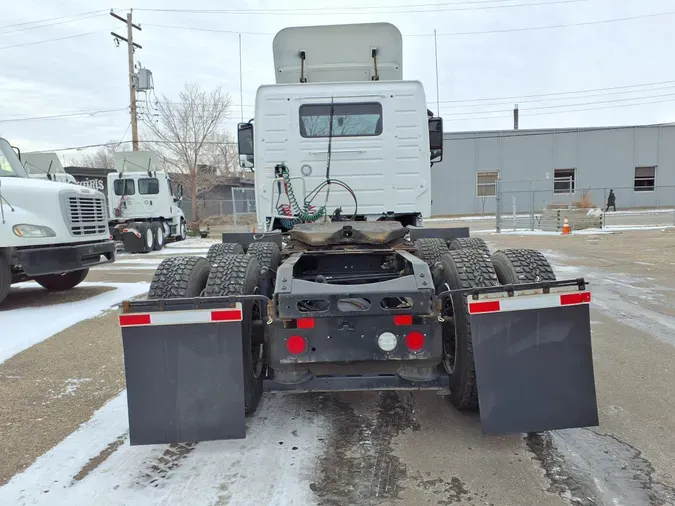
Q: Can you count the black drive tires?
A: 8